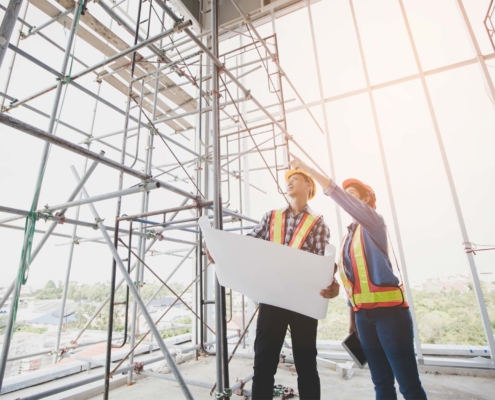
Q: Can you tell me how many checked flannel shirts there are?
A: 1